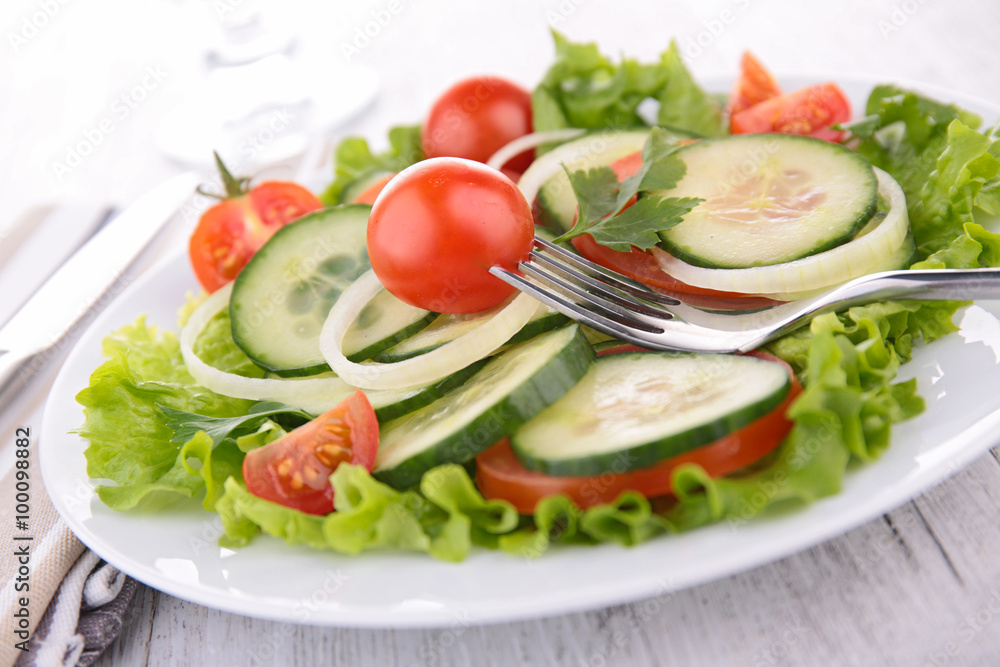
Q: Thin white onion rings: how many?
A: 5